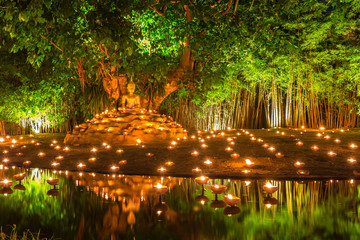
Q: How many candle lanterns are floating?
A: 8